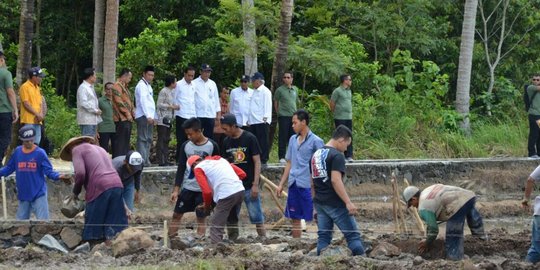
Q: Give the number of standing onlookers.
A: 15